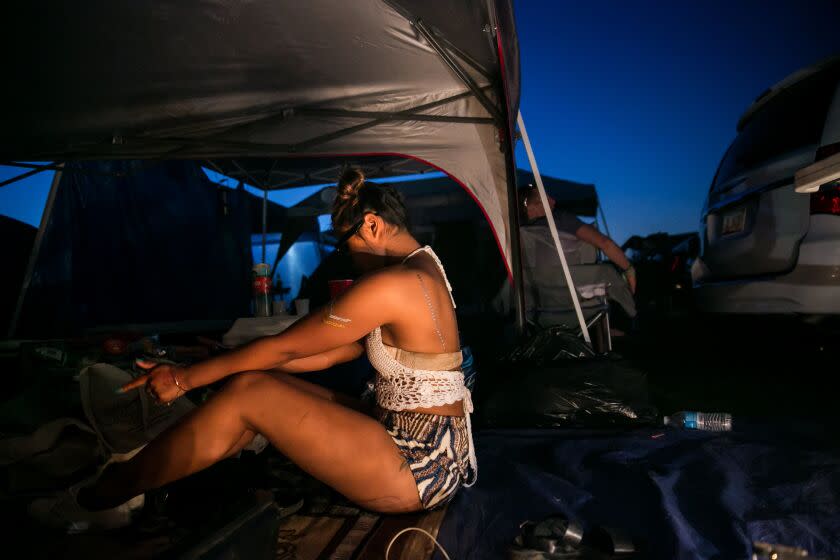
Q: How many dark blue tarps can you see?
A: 2